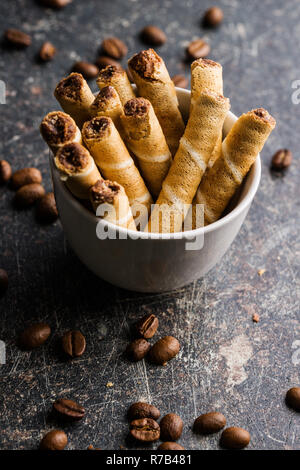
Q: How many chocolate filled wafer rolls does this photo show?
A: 12